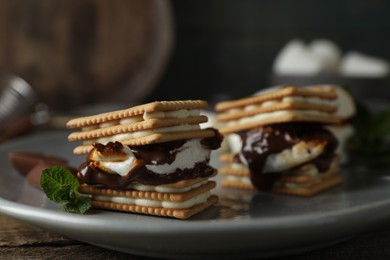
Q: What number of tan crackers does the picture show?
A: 12